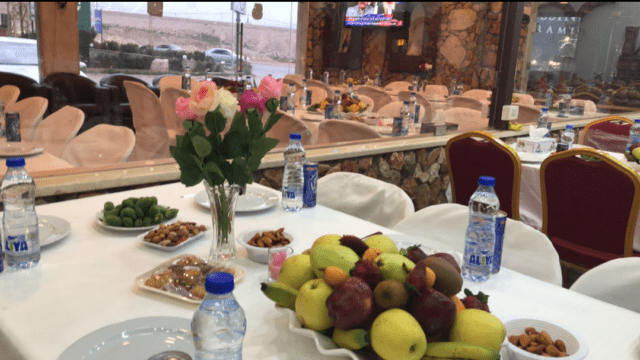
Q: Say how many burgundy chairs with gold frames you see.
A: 3